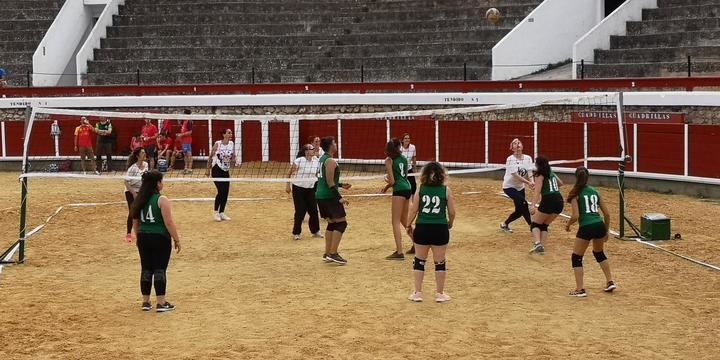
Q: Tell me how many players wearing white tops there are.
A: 6